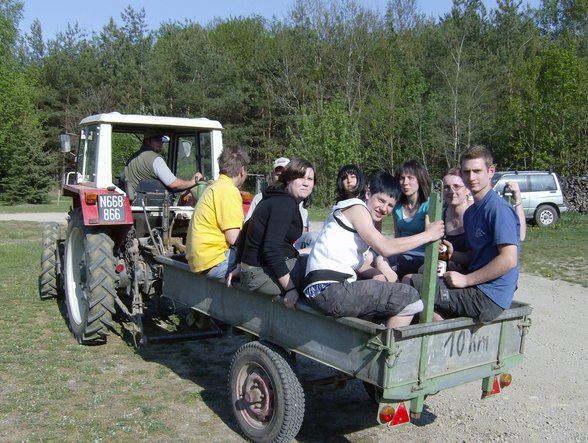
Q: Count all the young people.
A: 8